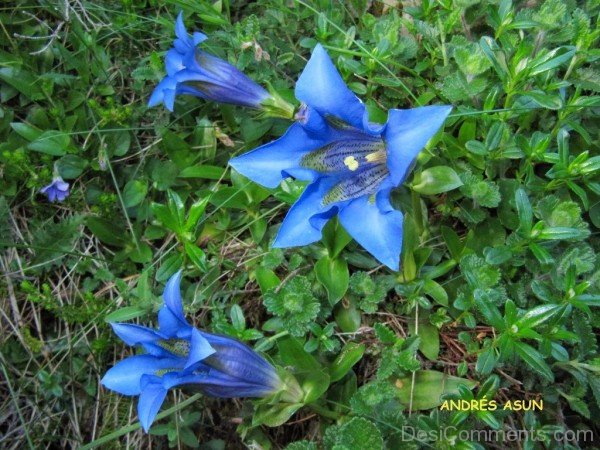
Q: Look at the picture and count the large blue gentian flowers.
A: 3